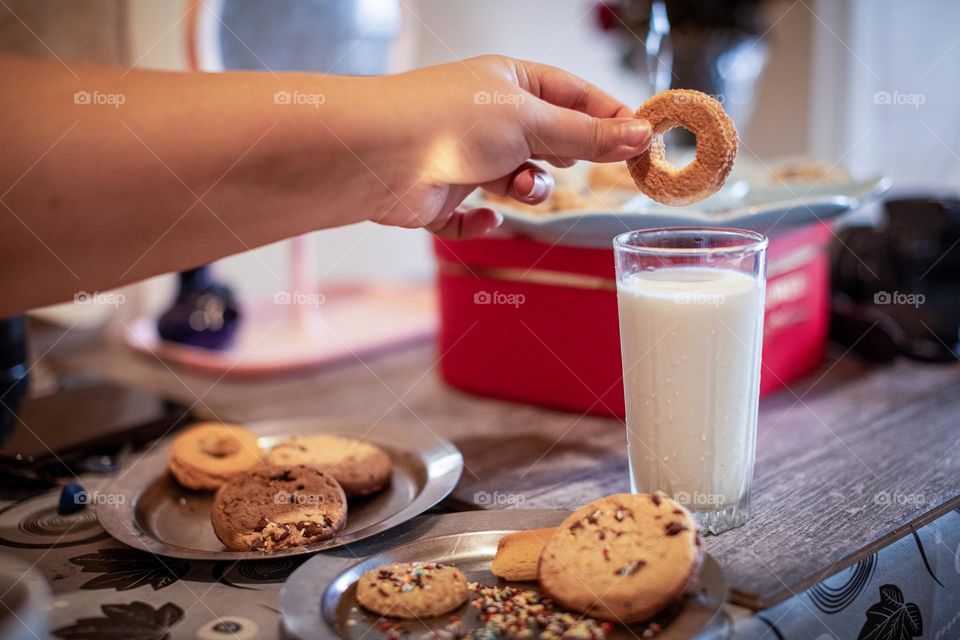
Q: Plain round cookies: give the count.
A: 2